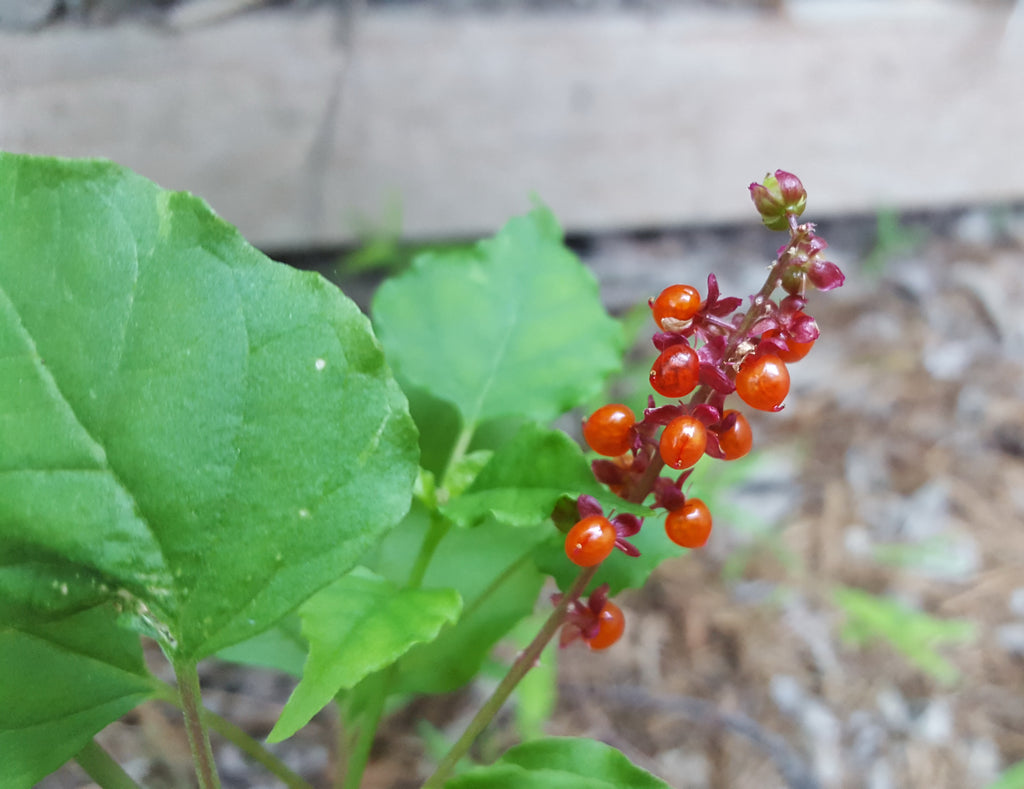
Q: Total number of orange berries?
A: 10